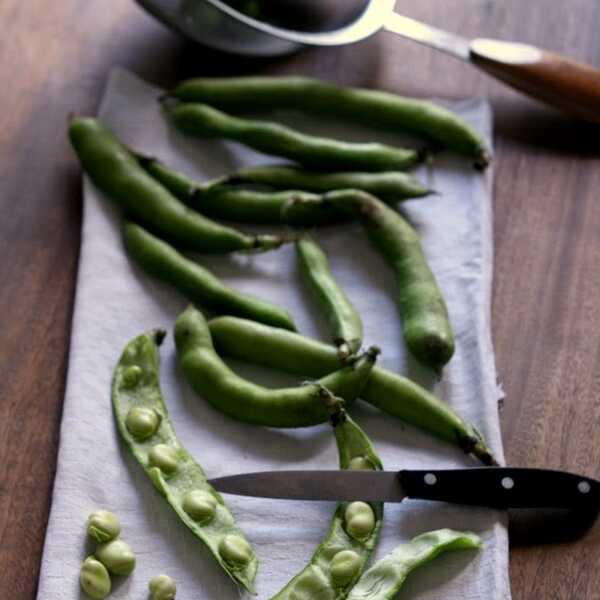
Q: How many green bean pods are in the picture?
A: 13